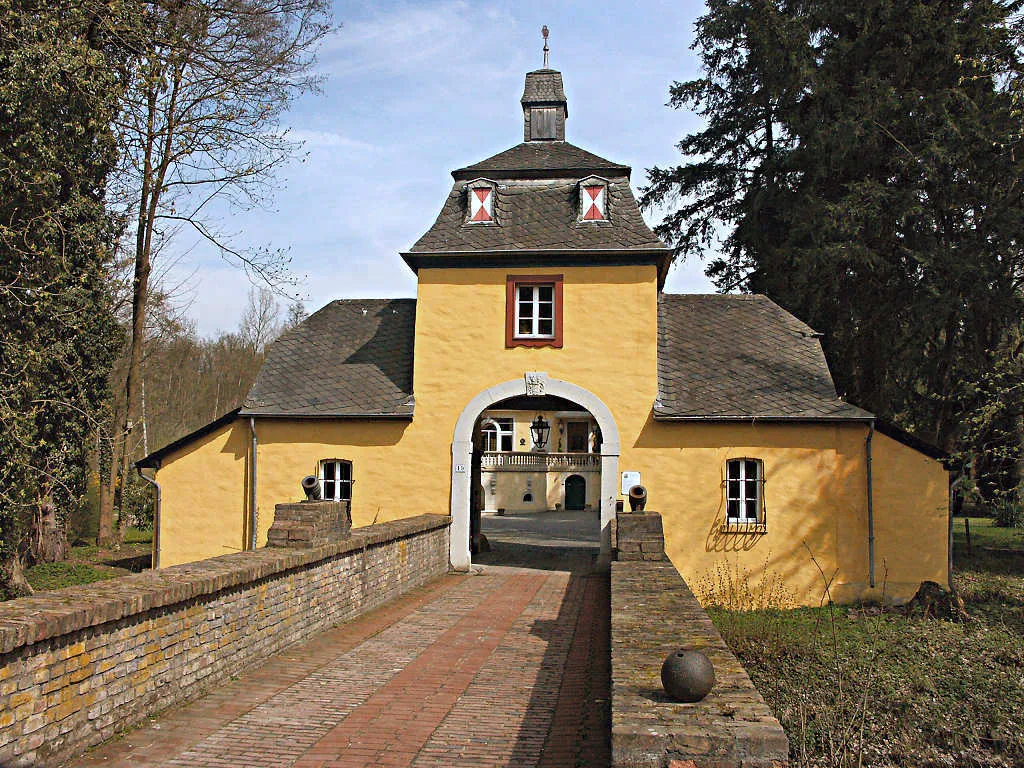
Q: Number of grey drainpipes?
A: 4